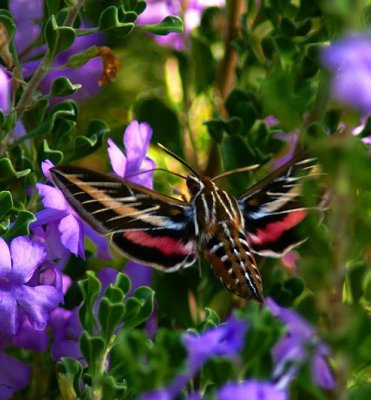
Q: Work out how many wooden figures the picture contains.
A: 0